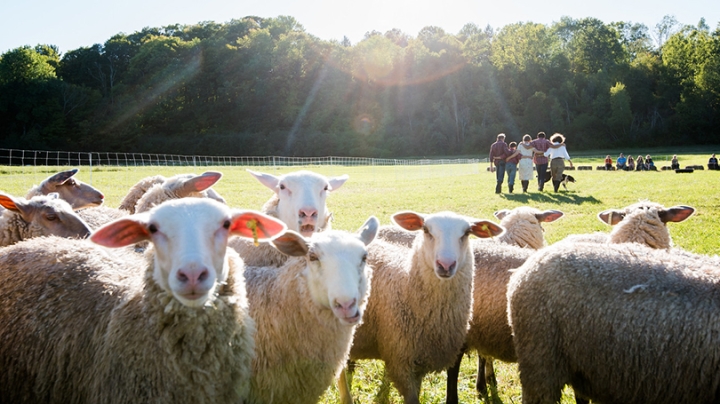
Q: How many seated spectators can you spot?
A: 7